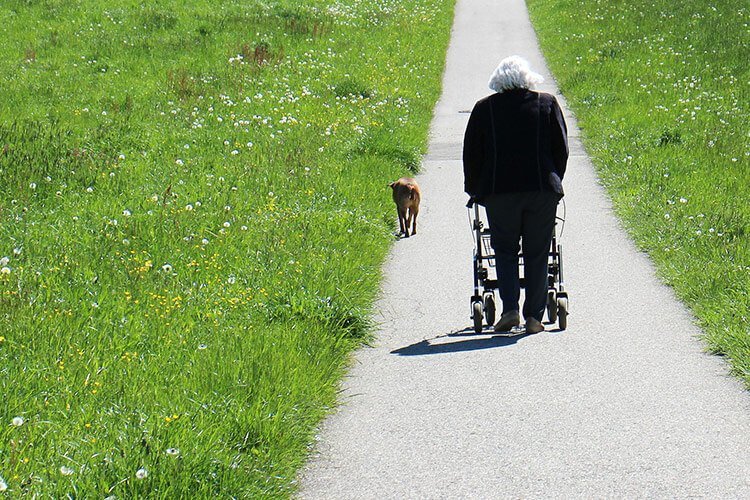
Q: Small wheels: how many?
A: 4